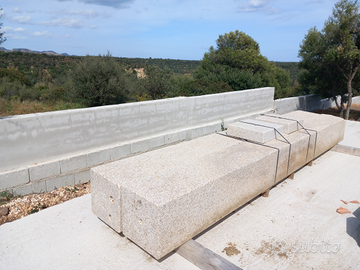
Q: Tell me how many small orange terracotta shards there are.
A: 3